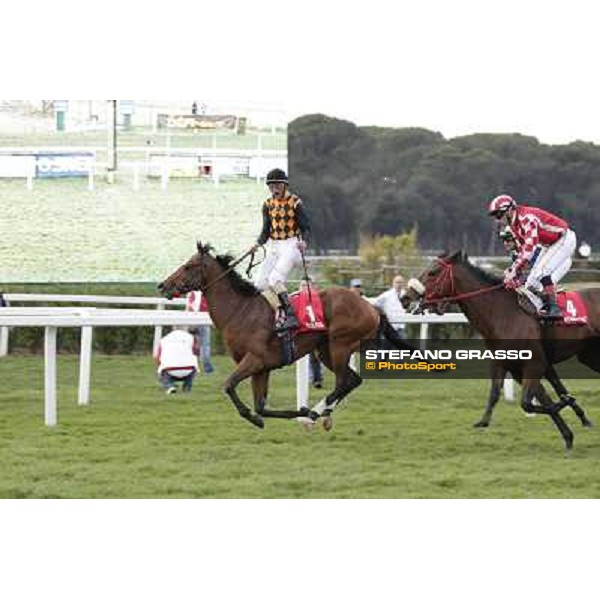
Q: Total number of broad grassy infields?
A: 1